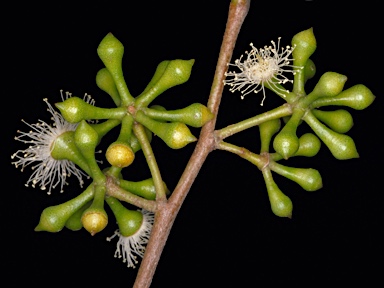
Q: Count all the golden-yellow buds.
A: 2